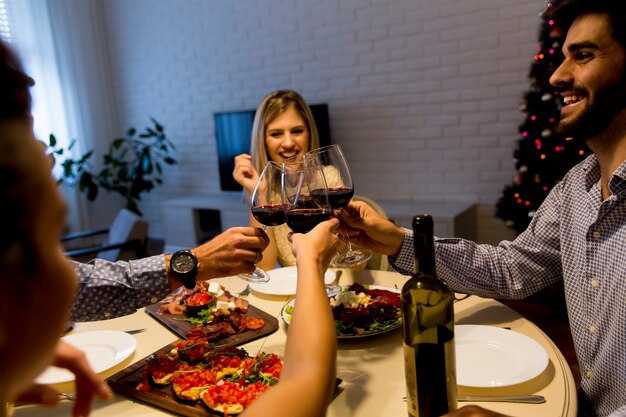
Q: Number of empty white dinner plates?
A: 3